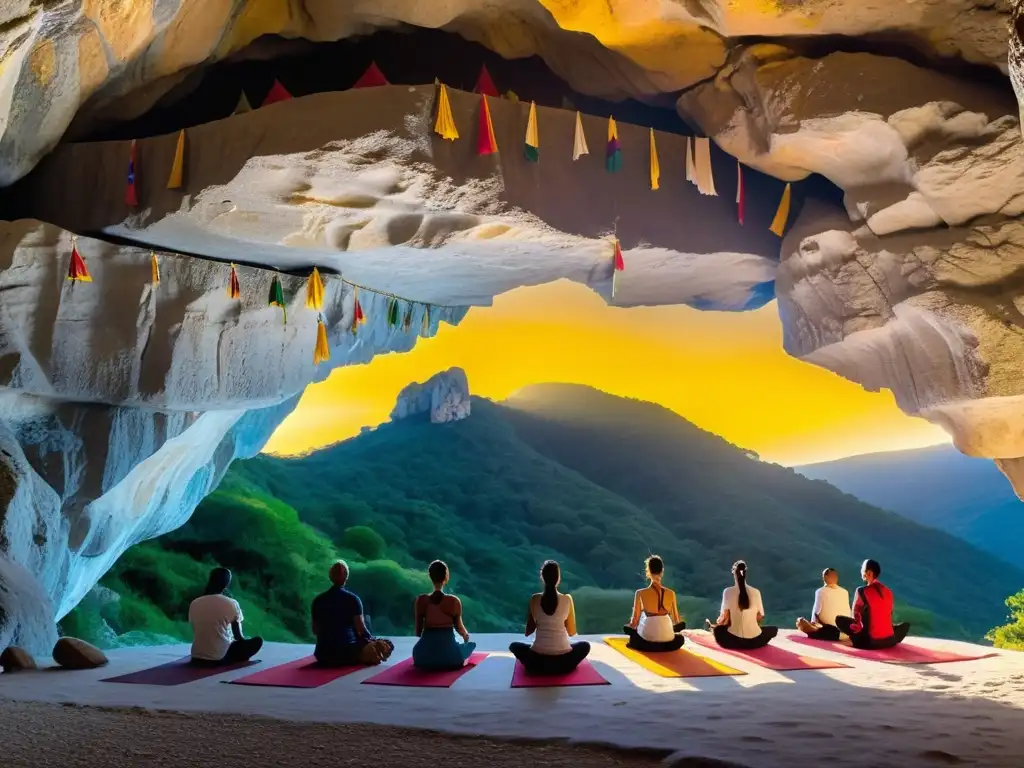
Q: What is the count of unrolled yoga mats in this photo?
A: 7